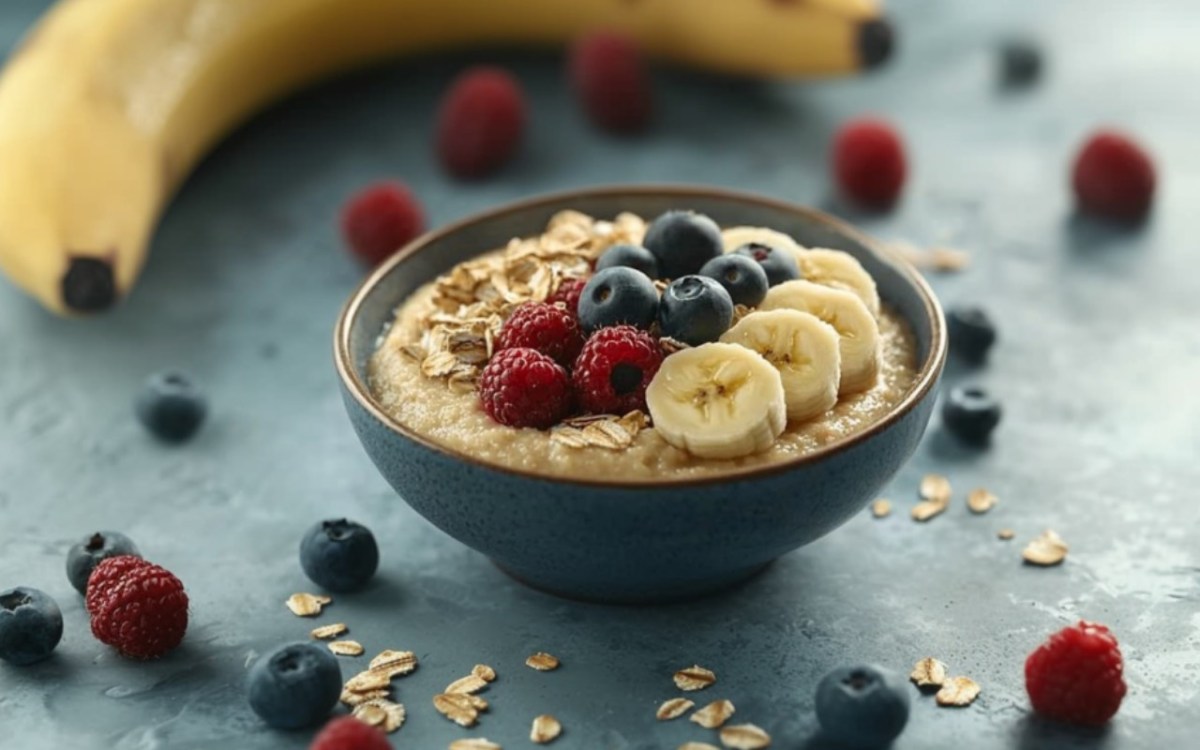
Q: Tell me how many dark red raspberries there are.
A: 12